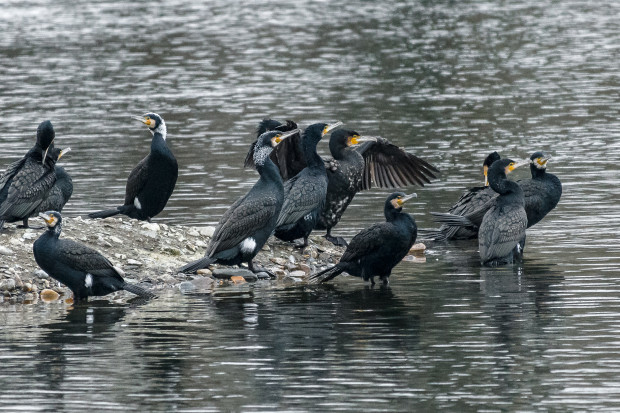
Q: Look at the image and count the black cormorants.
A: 12